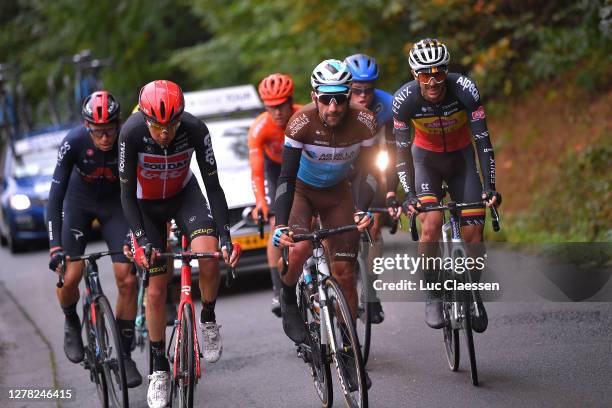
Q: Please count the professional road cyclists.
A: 6